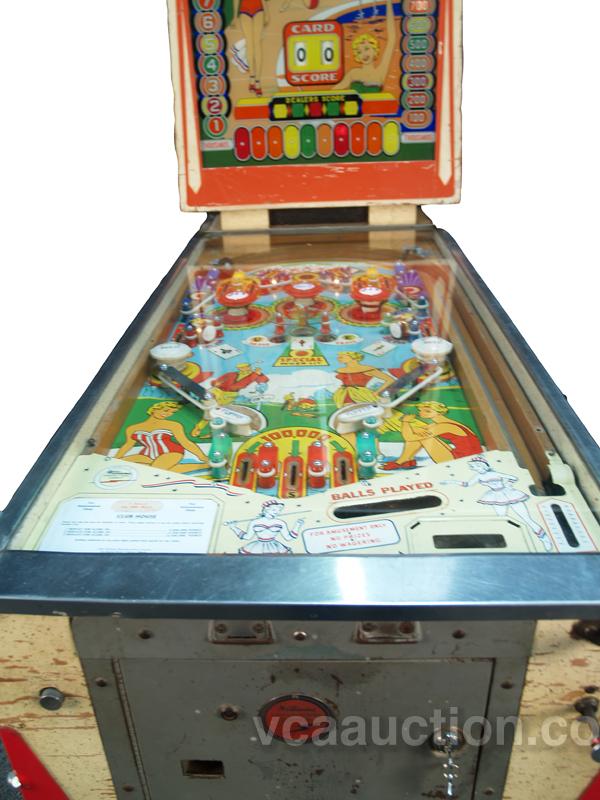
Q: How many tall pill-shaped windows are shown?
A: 10